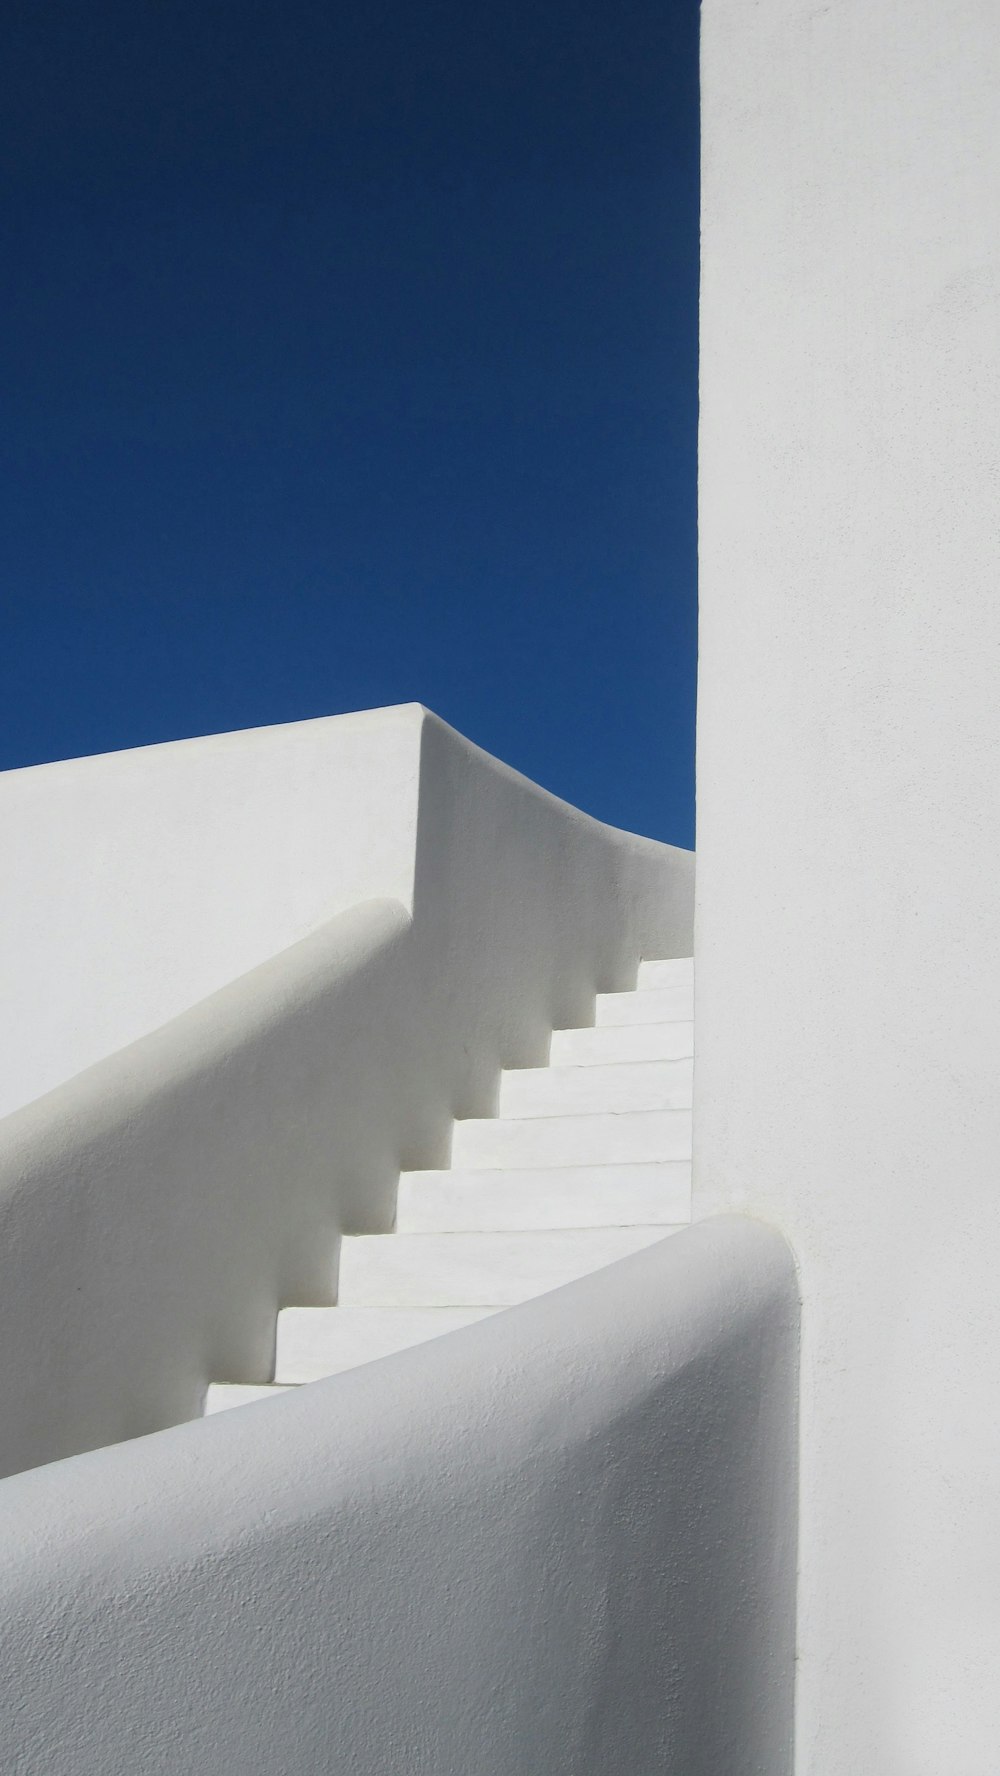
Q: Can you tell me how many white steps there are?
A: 9